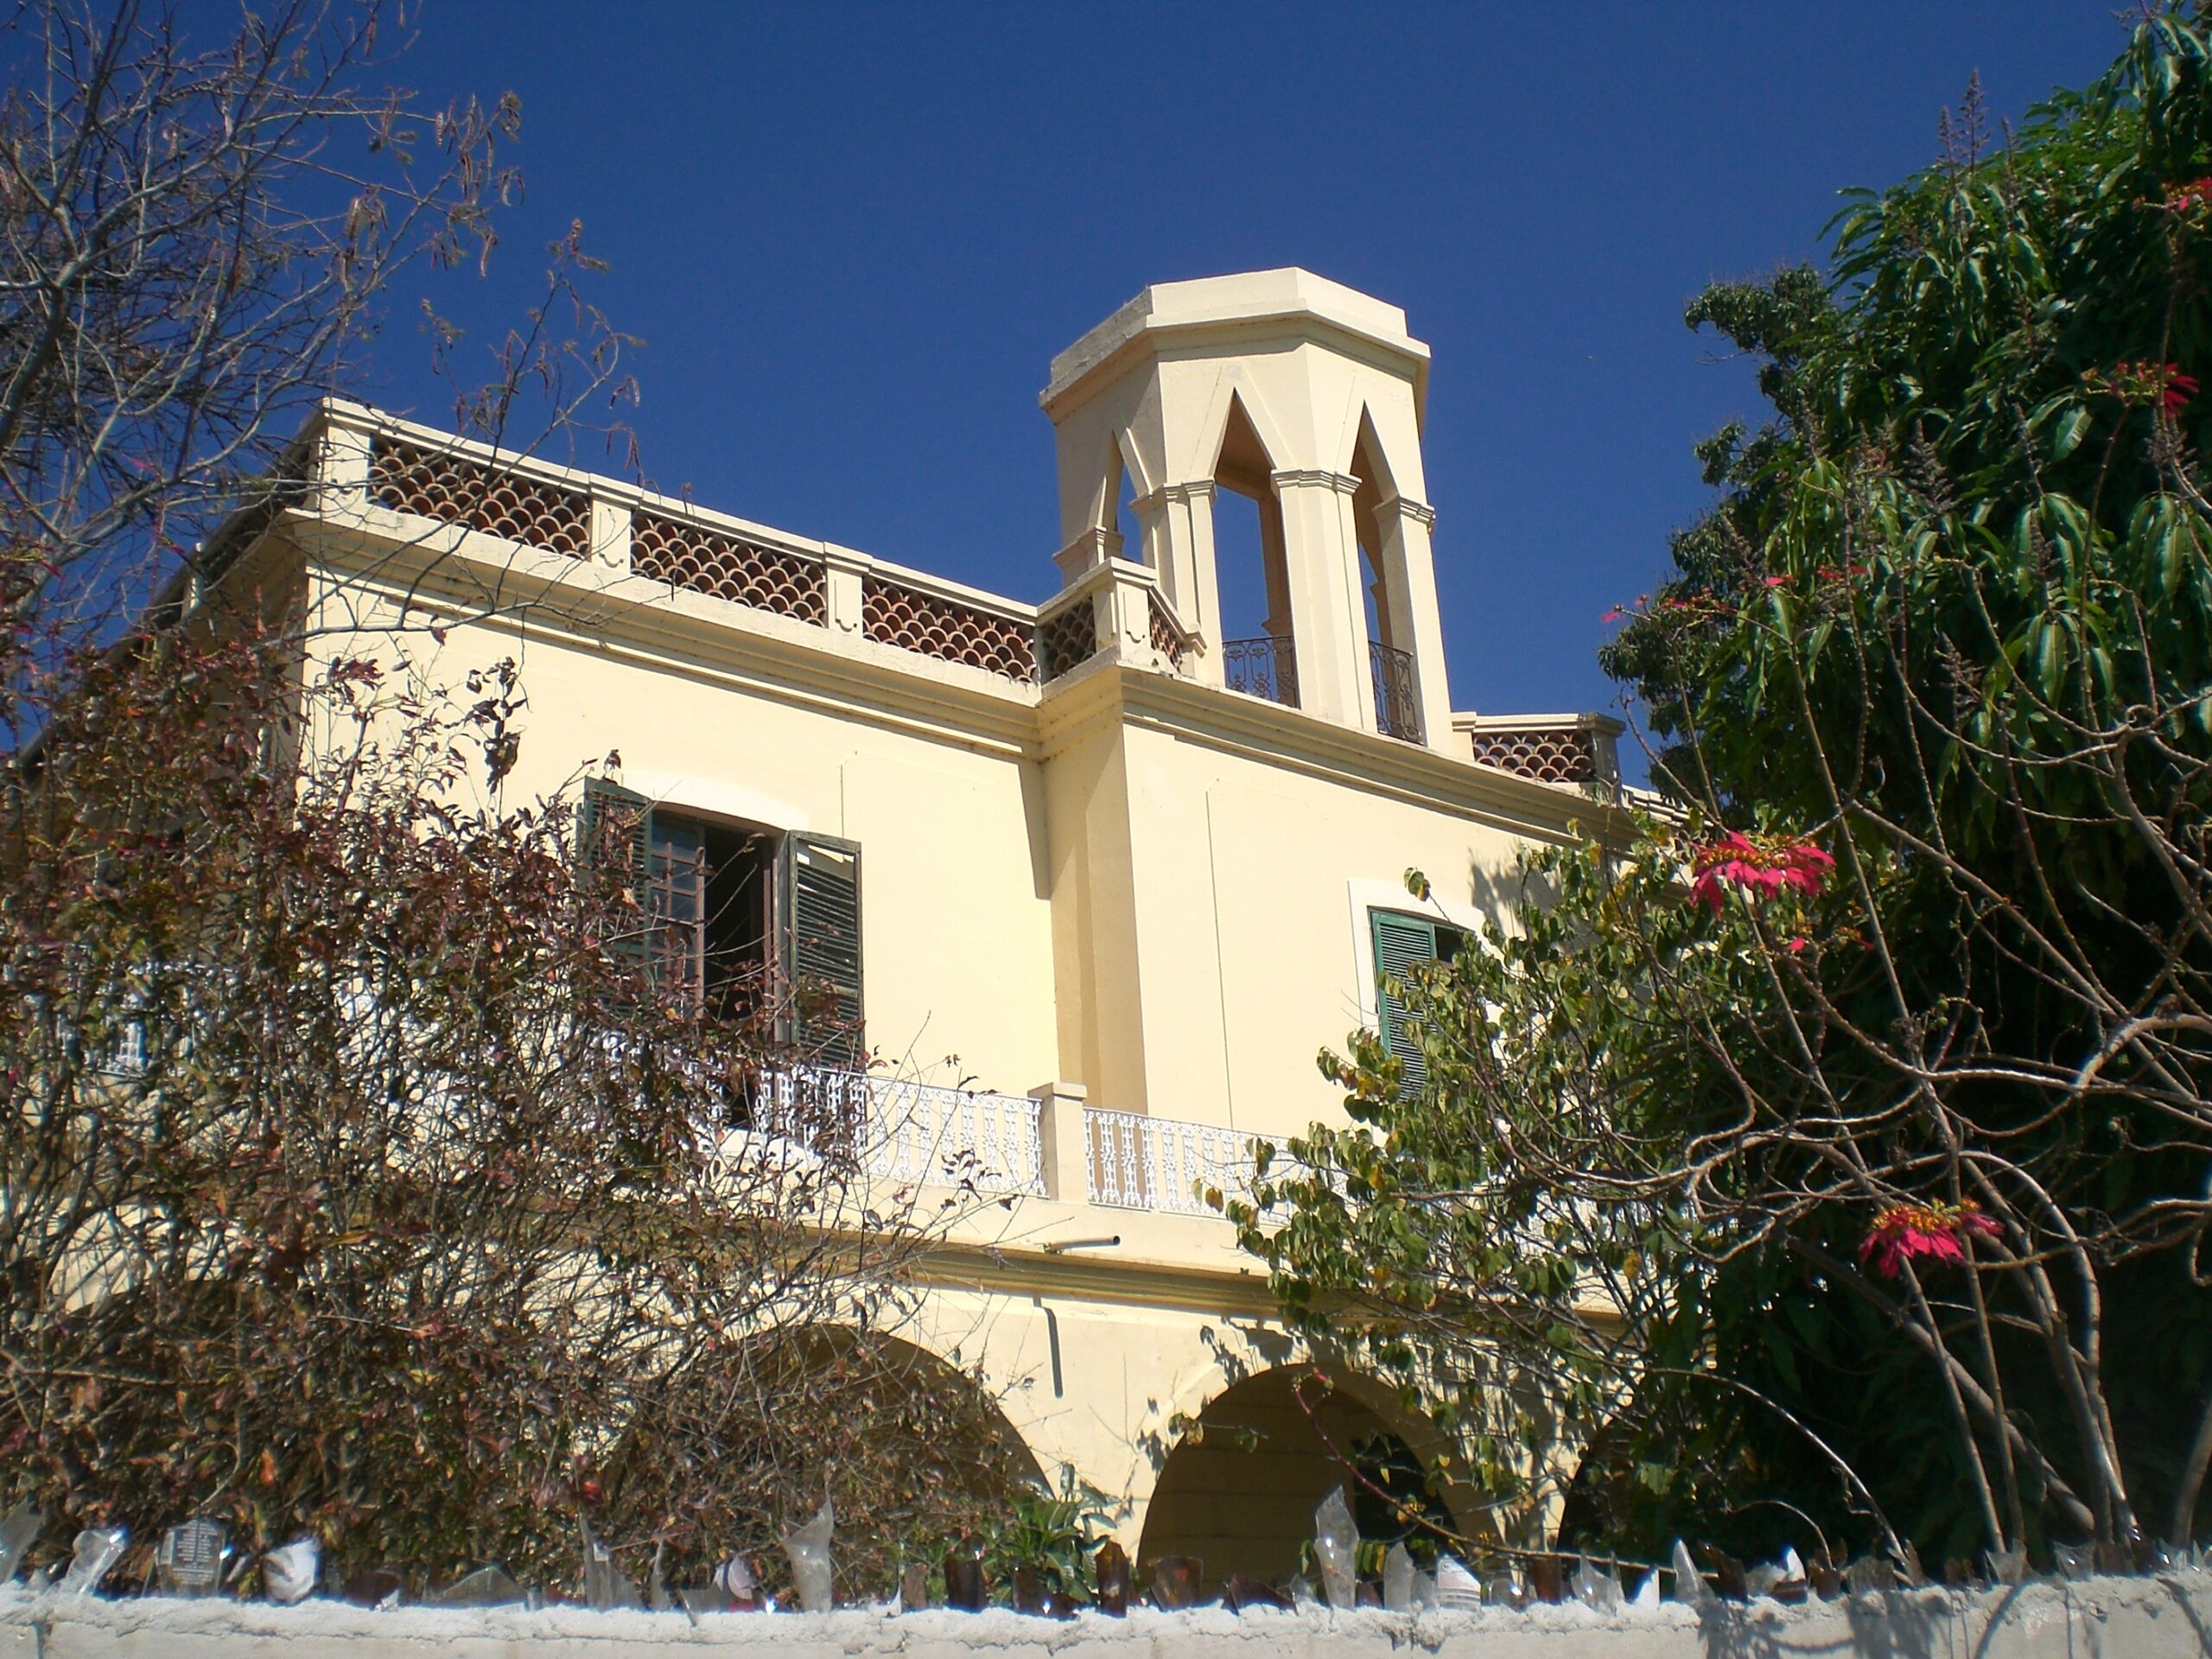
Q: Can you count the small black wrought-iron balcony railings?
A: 2